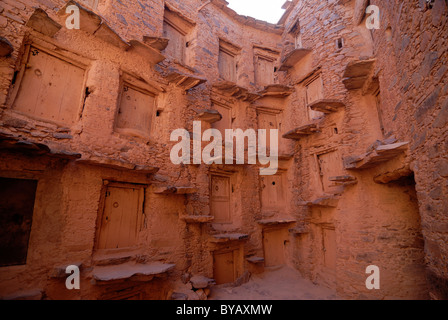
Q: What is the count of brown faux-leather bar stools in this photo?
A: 0